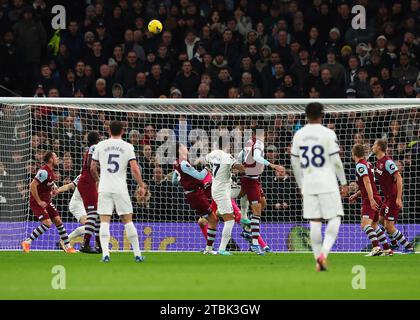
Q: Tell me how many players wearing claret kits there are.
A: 6